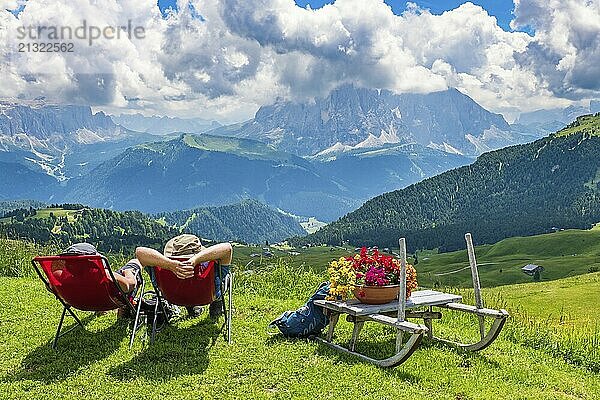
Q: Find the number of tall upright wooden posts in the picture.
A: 2